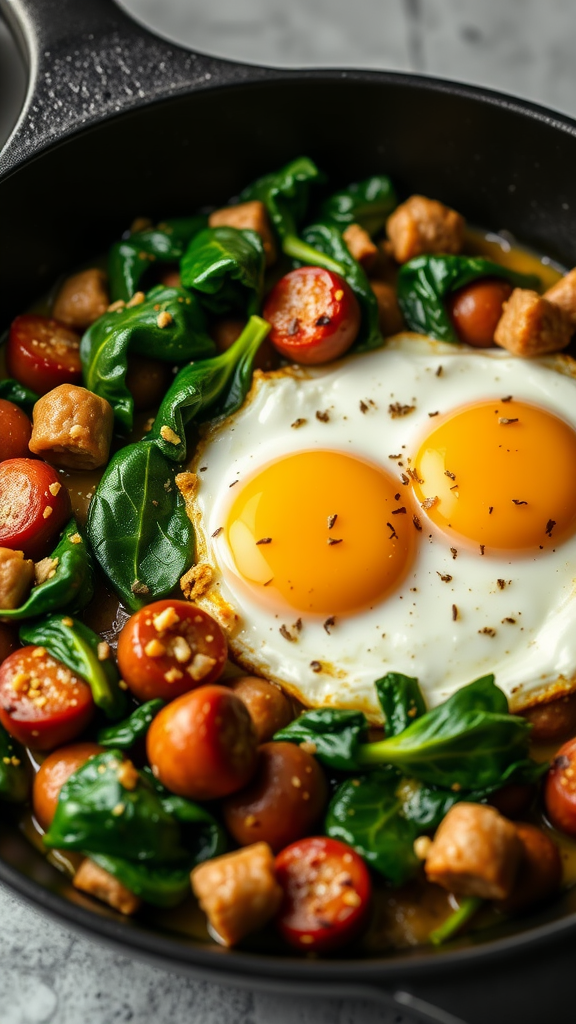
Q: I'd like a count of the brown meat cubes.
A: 11